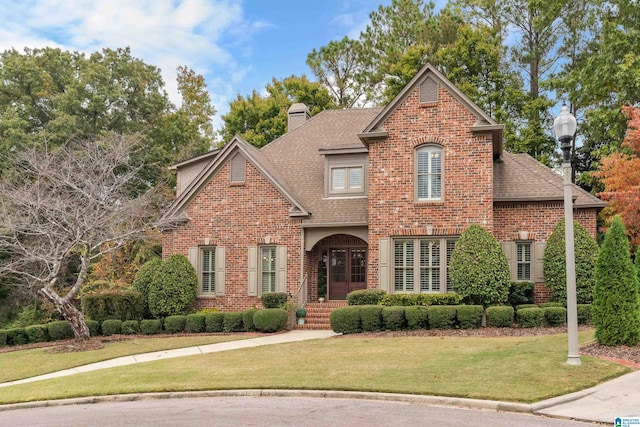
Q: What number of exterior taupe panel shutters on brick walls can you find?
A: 7